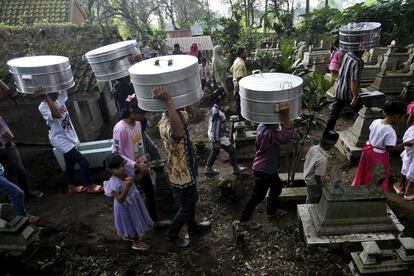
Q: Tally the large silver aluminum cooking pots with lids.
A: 5